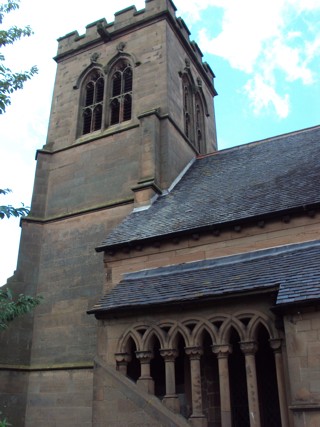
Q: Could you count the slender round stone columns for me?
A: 7